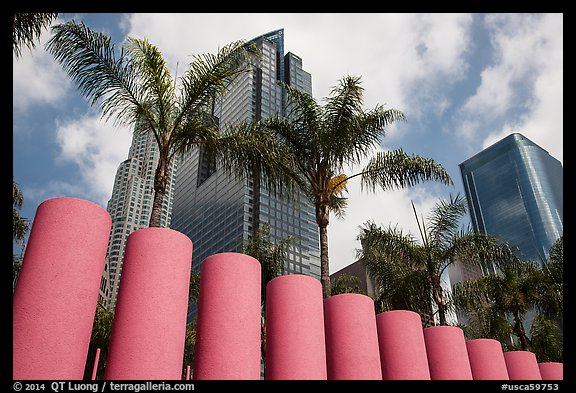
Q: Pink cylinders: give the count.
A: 10